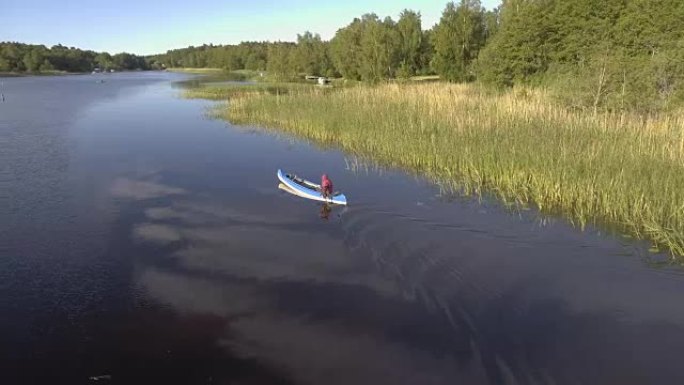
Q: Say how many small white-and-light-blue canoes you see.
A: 1